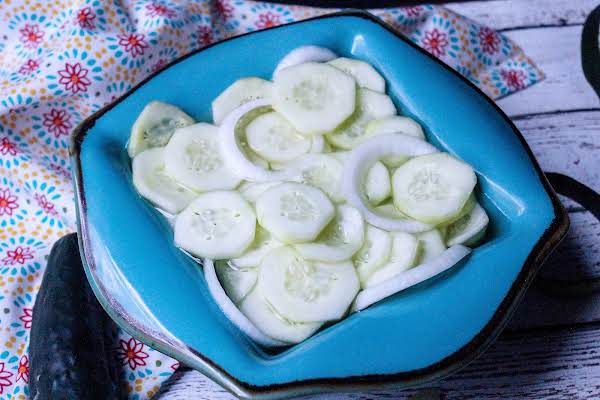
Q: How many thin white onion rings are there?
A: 5